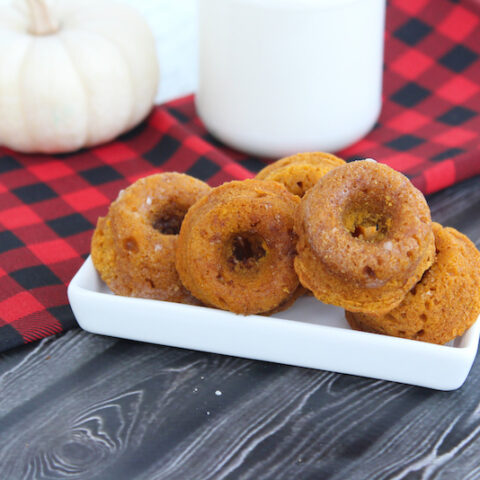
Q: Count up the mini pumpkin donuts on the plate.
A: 5